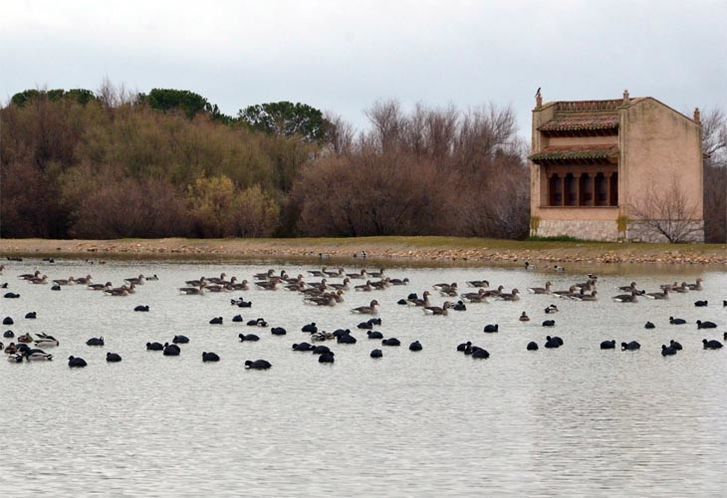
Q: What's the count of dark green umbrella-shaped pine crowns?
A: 3